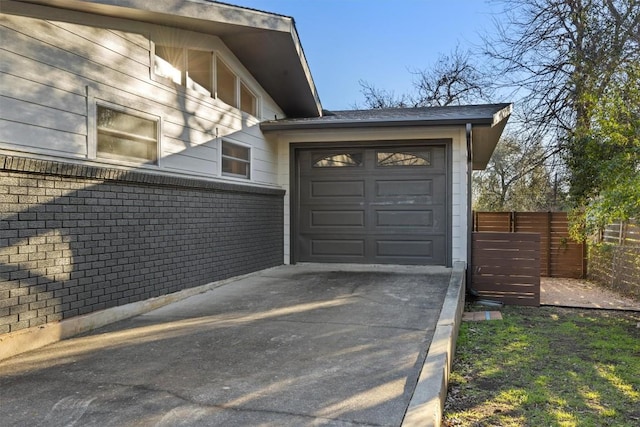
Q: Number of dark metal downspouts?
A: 1